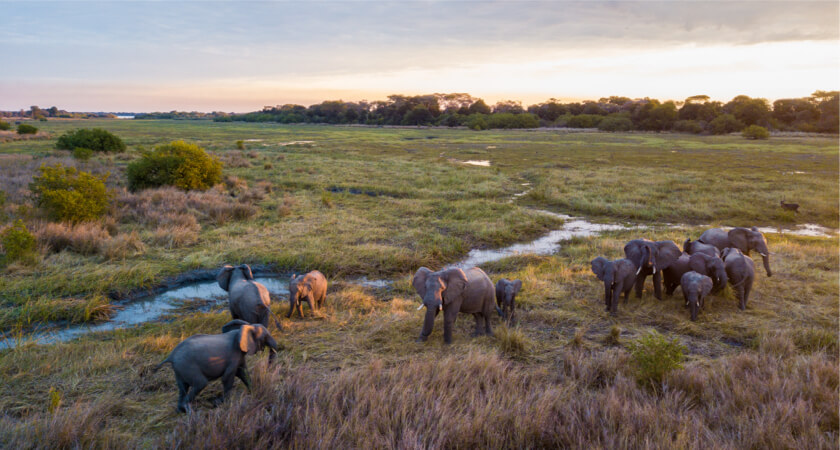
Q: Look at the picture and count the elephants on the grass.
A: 12